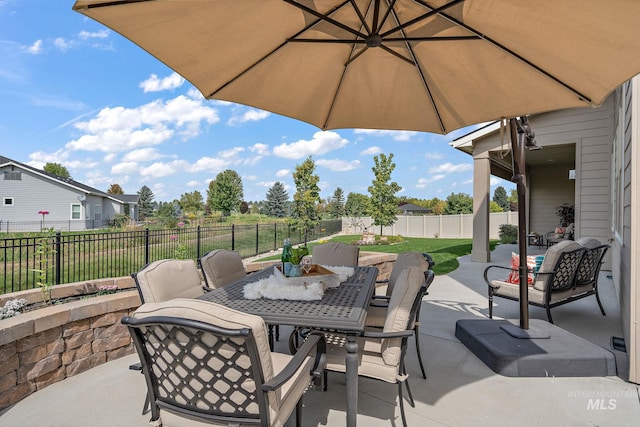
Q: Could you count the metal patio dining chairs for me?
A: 6